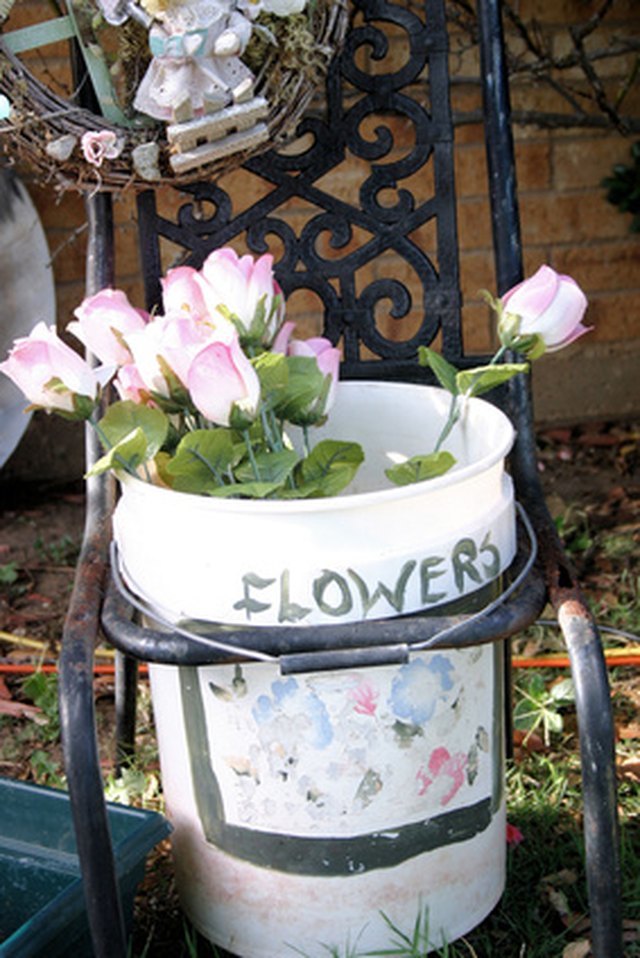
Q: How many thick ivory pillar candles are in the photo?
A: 0